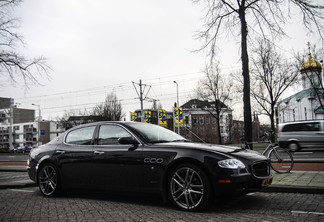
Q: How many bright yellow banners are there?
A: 4